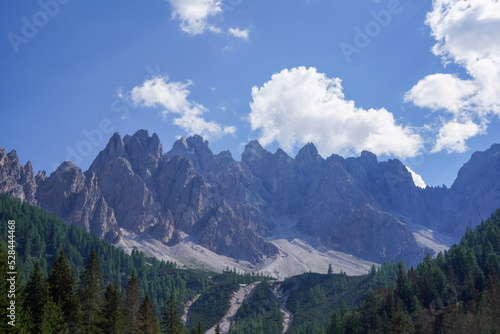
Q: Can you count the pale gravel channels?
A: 3